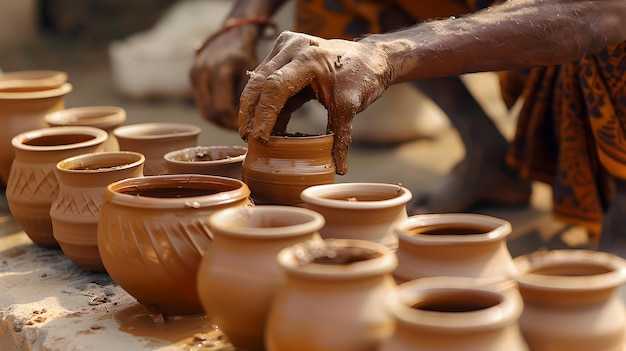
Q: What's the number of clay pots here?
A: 15